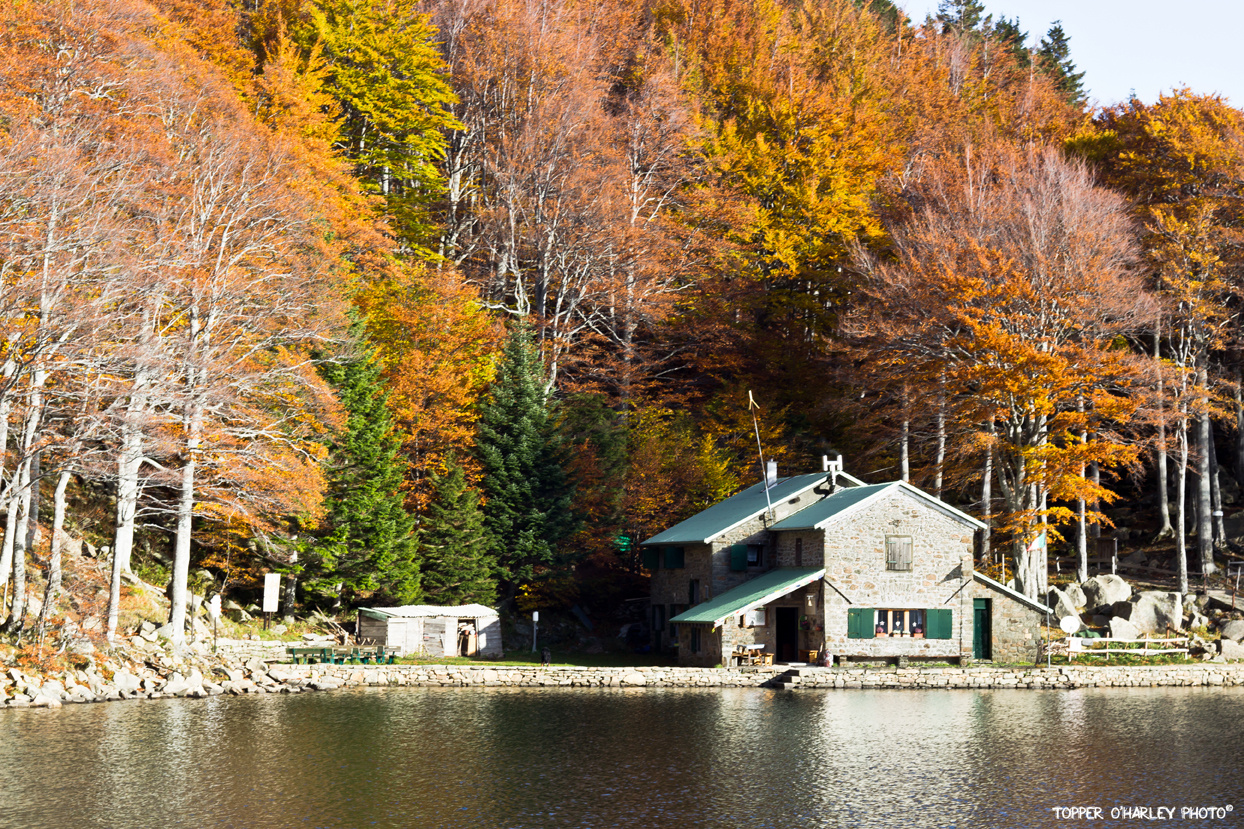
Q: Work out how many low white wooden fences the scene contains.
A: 1